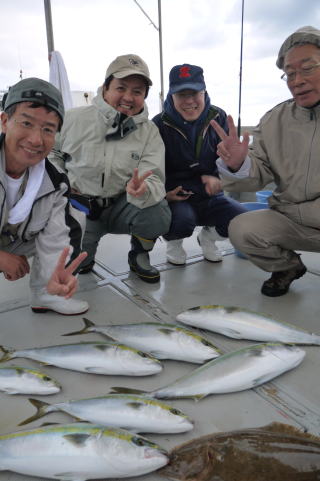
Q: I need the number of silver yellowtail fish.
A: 7